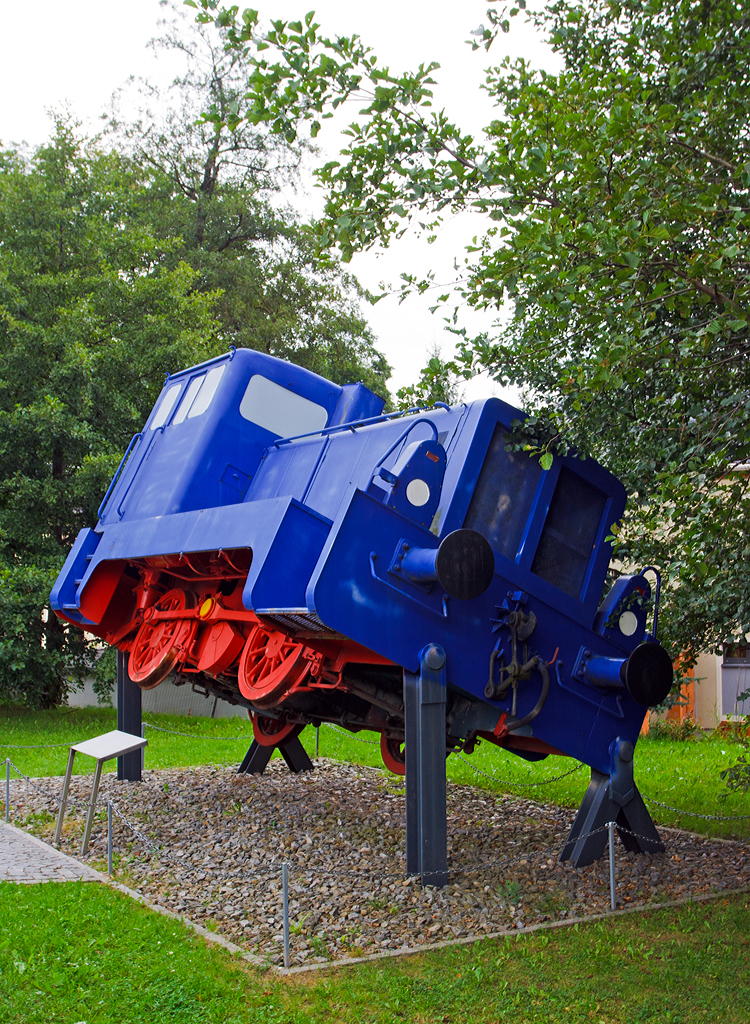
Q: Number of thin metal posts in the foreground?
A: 4